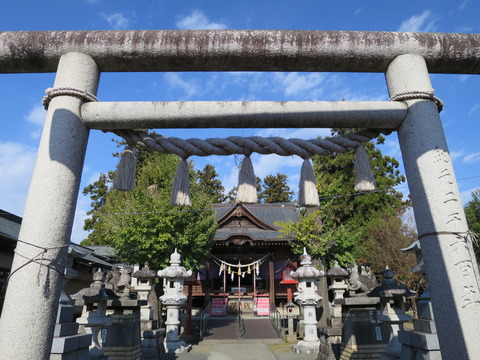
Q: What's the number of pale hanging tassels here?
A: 5